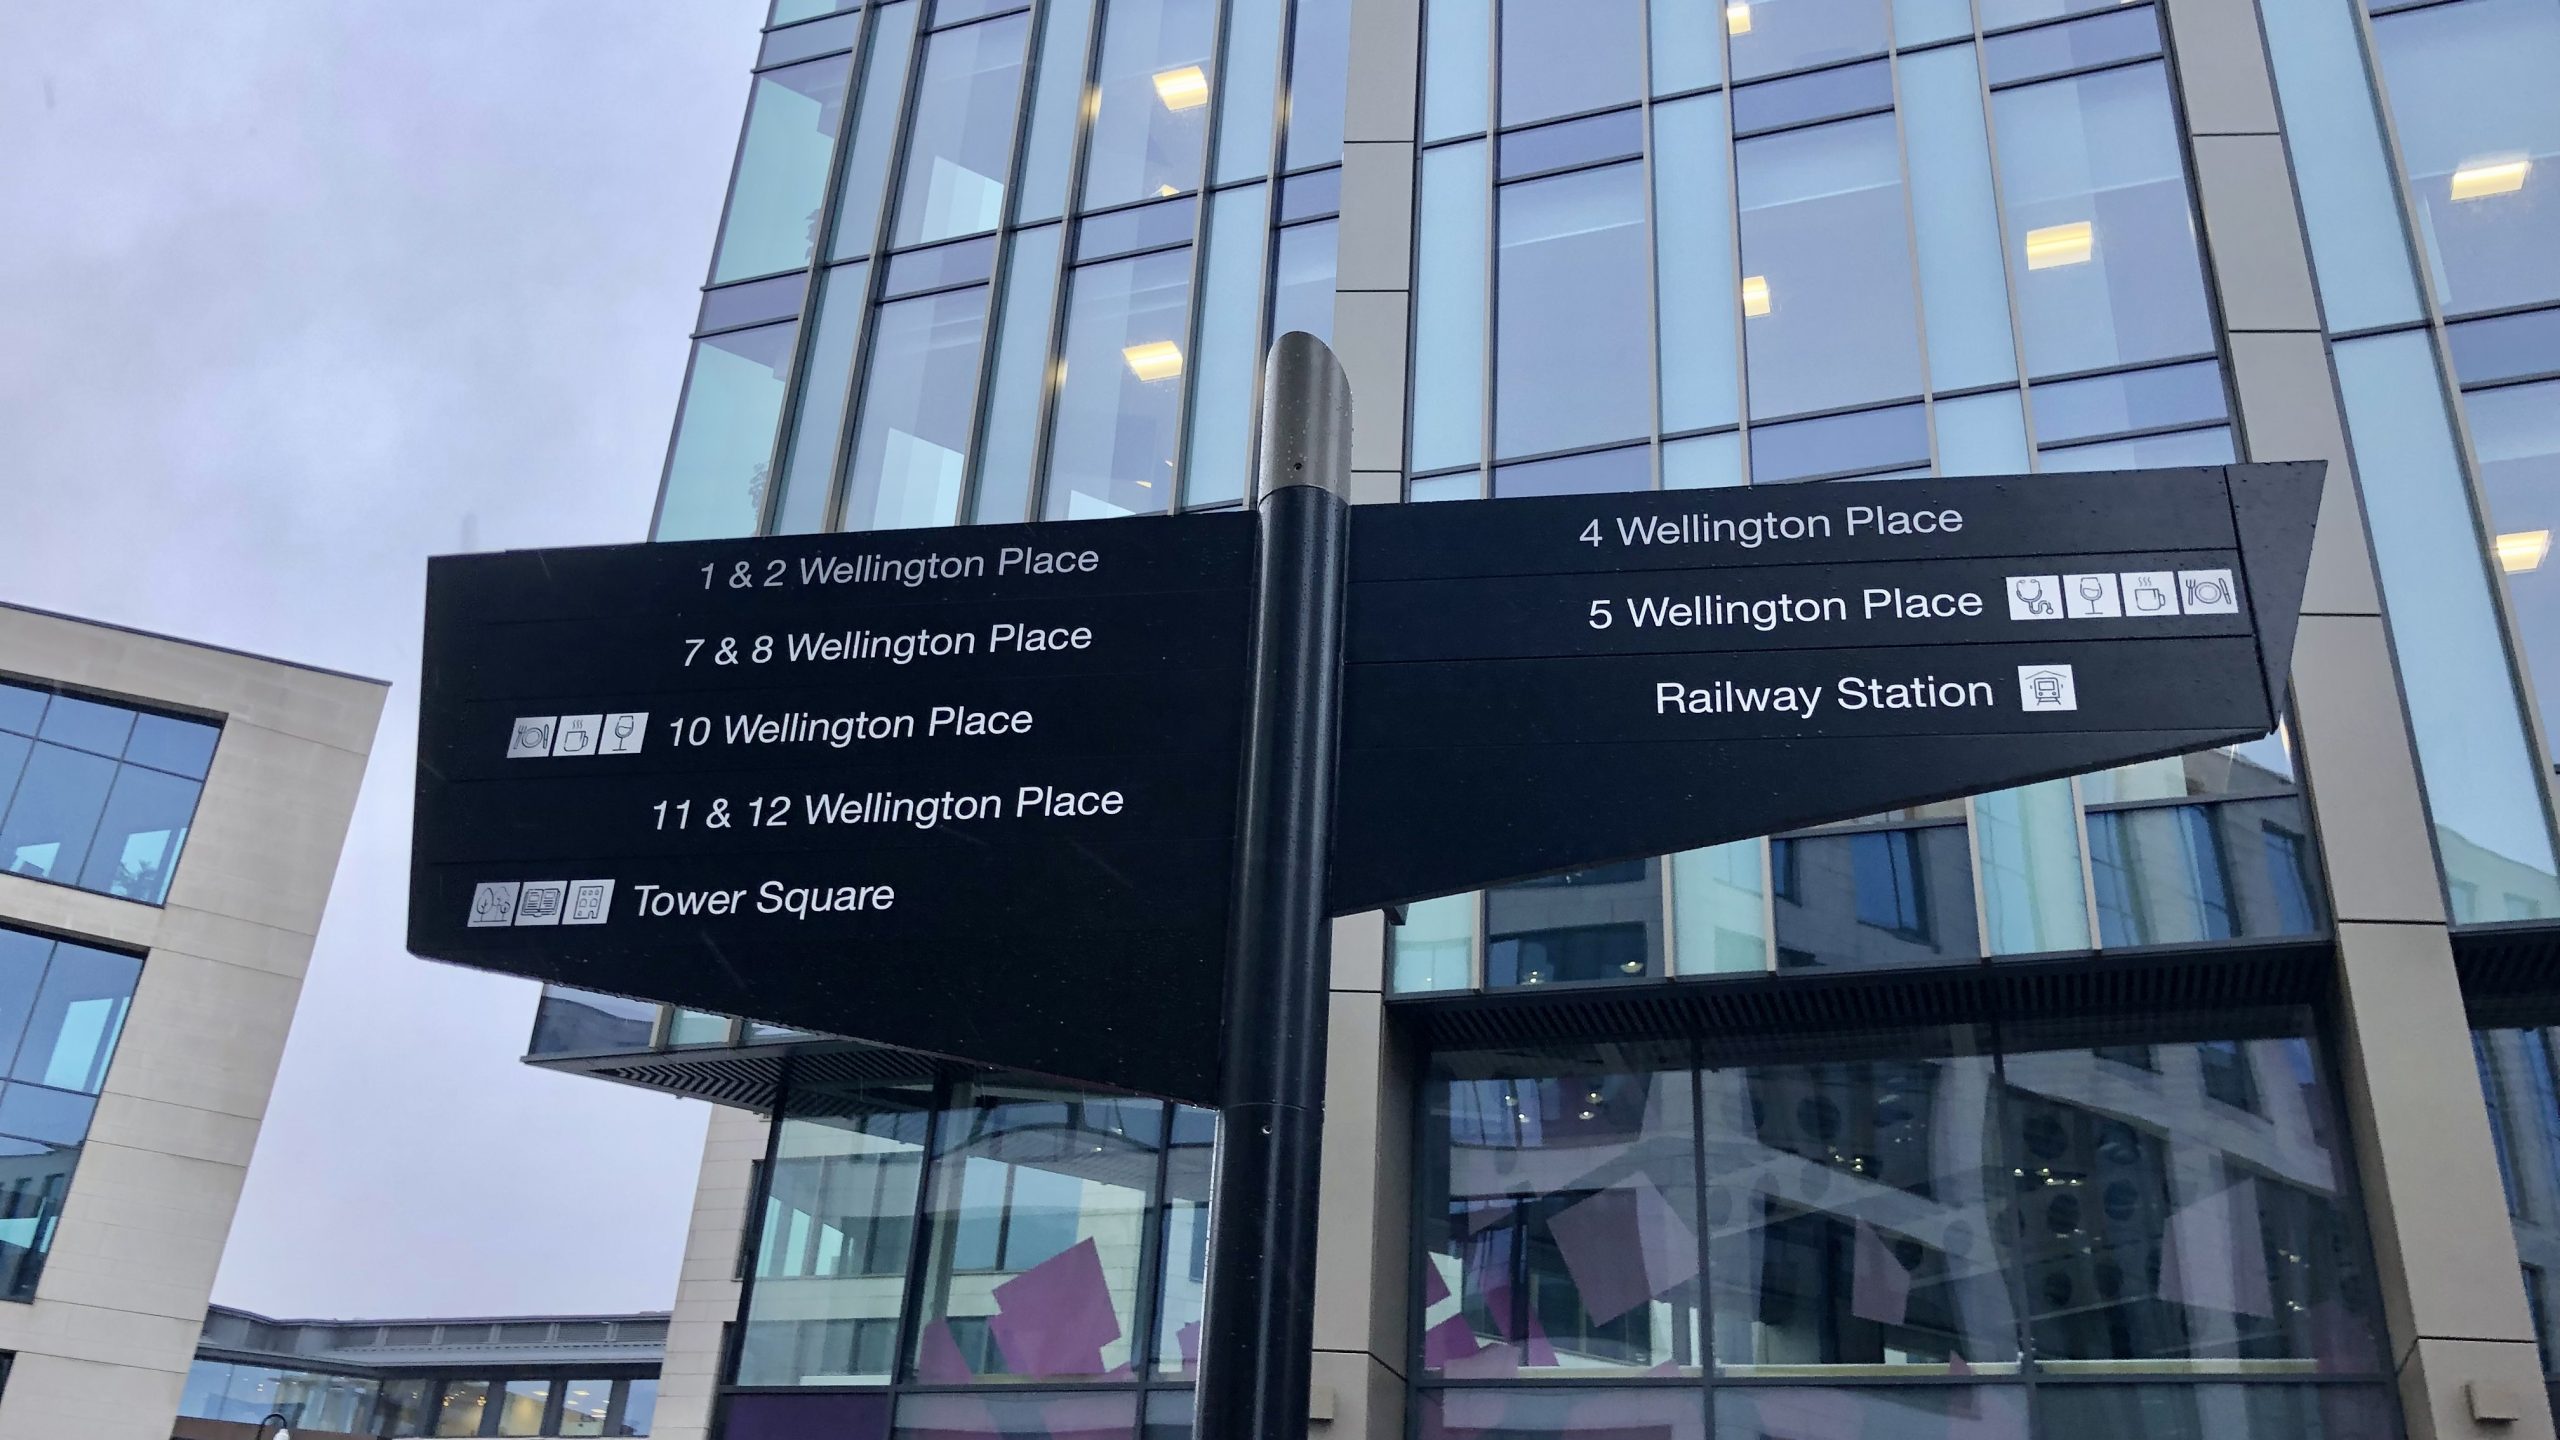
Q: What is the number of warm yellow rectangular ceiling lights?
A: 7